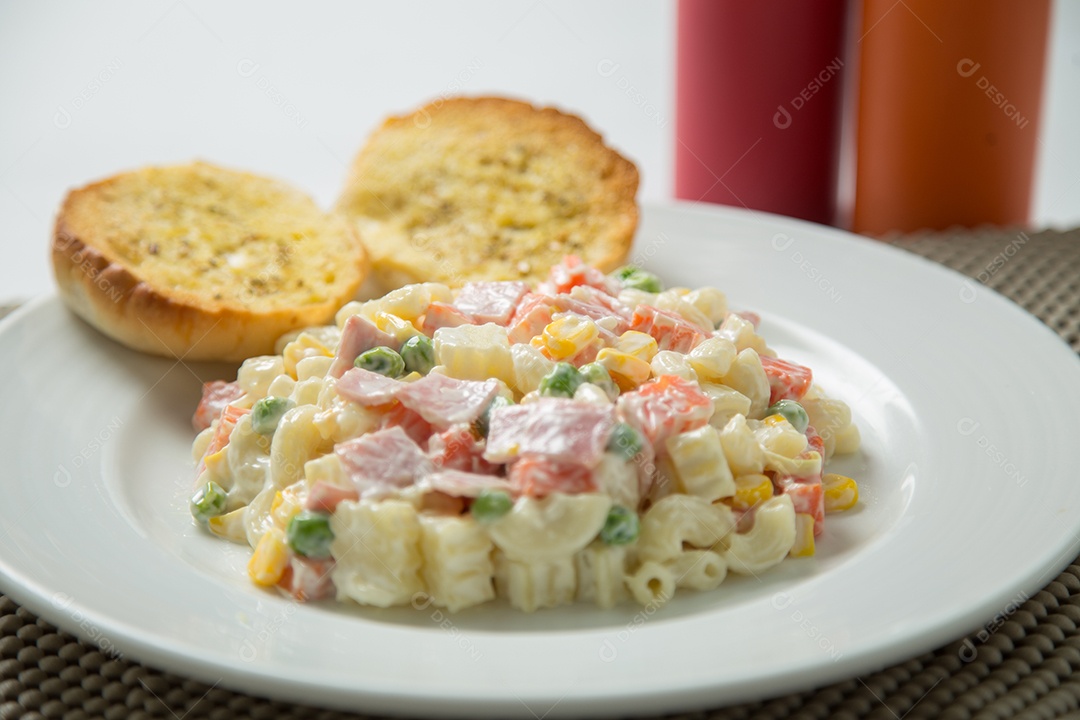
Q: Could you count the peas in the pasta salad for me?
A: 13